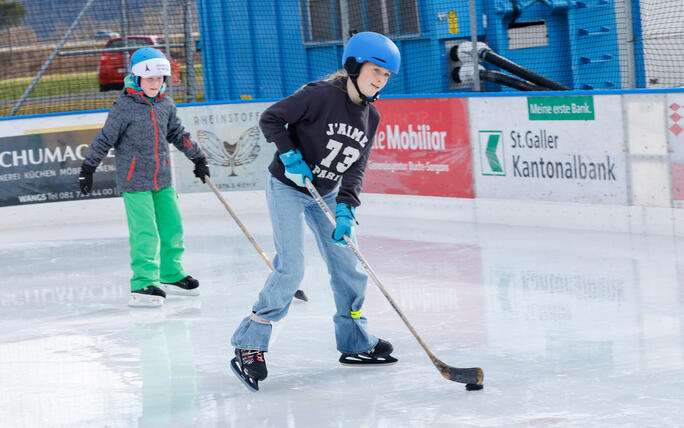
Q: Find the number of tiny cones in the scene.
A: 0